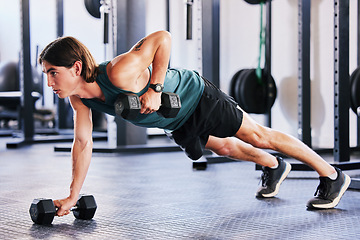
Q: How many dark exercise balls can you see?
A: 1